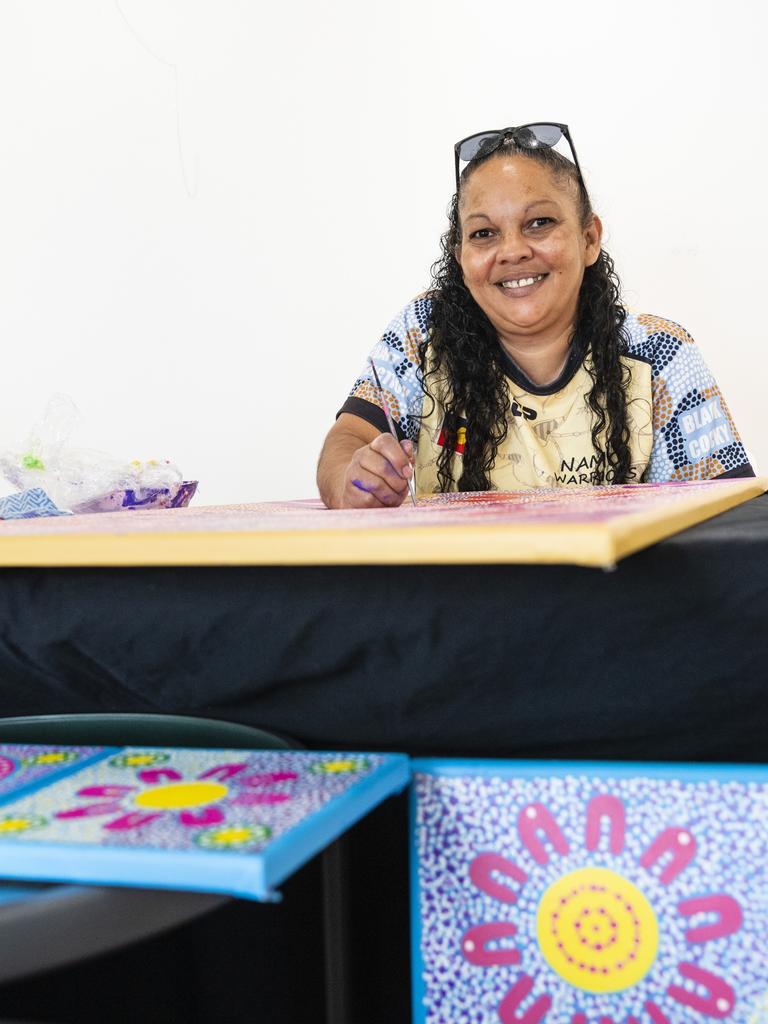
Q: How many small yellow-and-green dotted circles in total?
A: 5